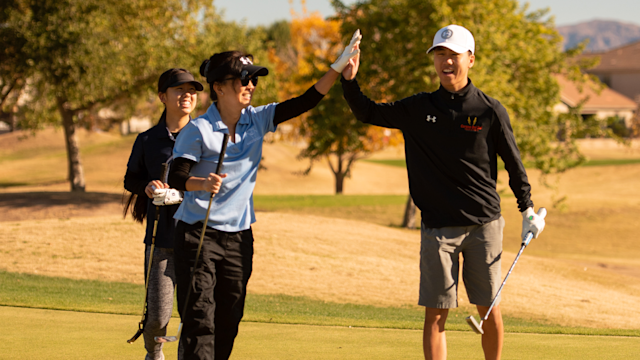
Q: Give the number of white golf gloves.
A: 3